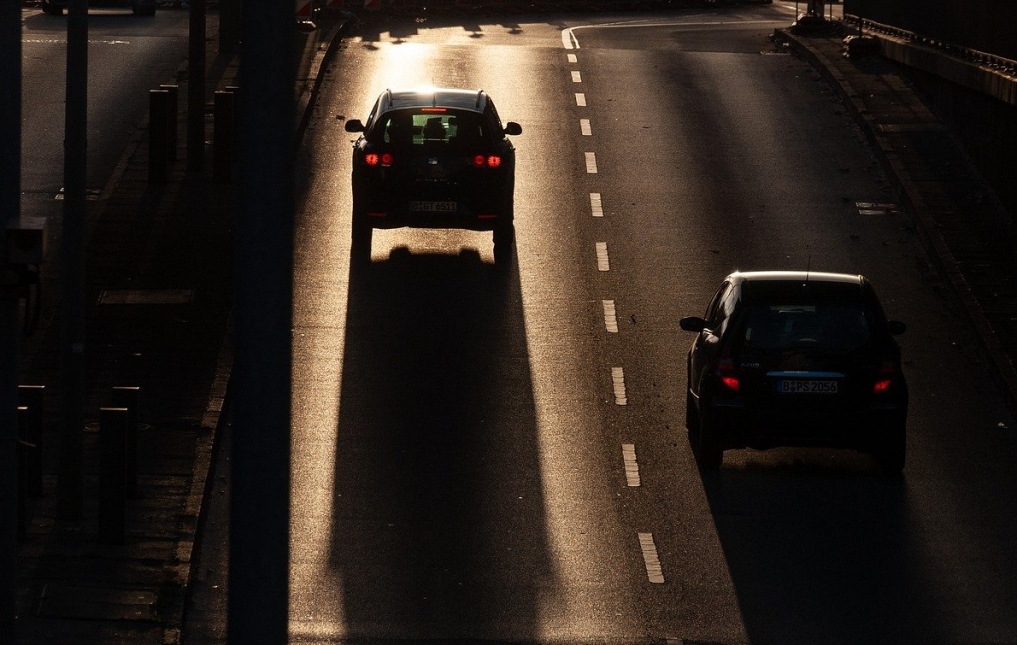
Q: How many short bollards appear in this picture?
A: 8